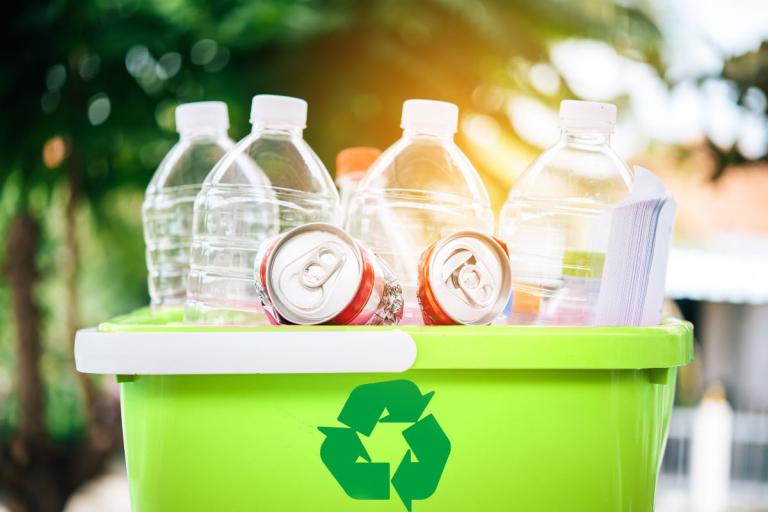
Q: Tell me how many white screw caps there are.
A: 4